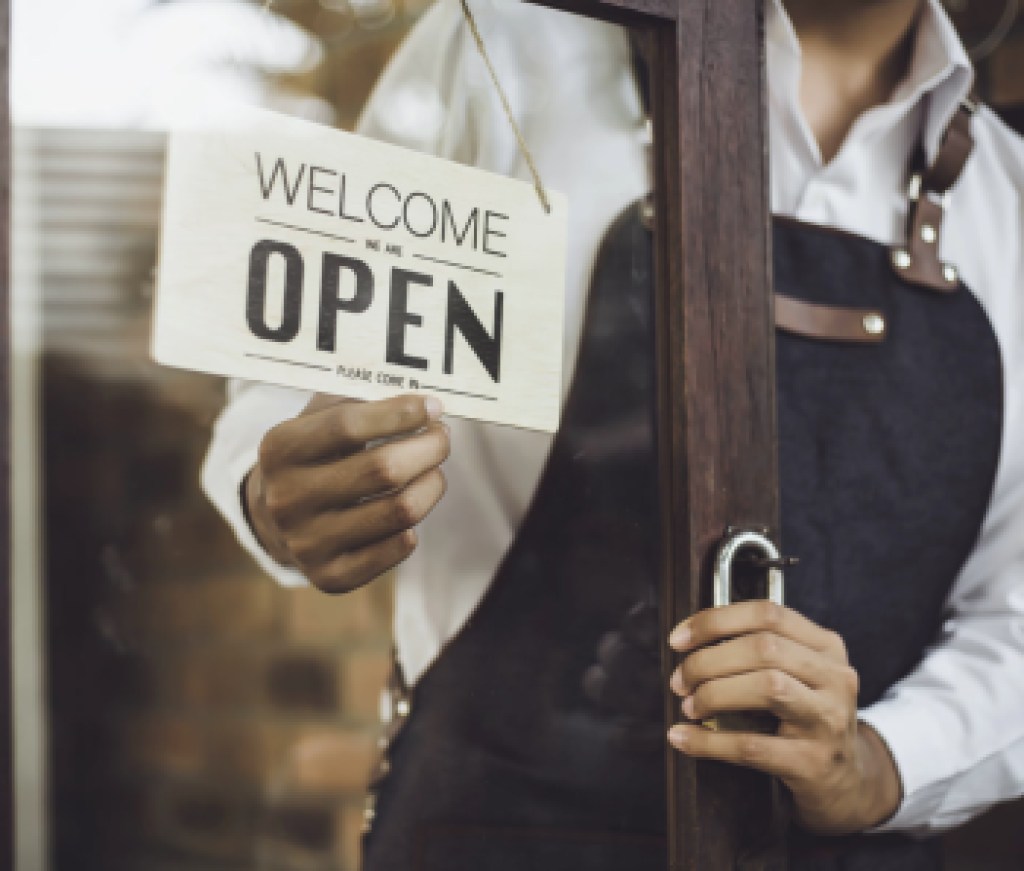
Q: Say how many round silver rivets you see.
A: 4